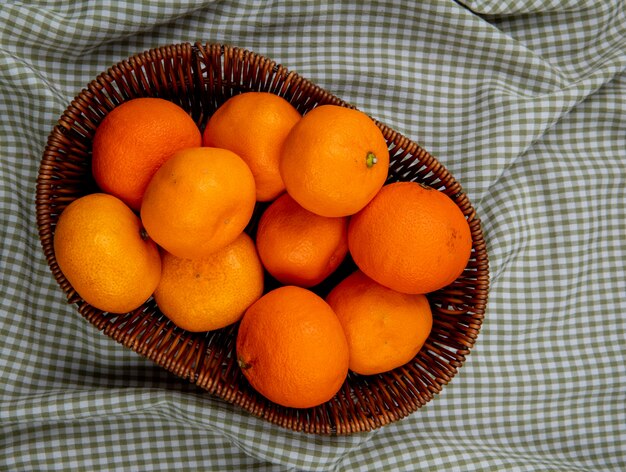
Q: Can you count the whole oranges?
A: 10